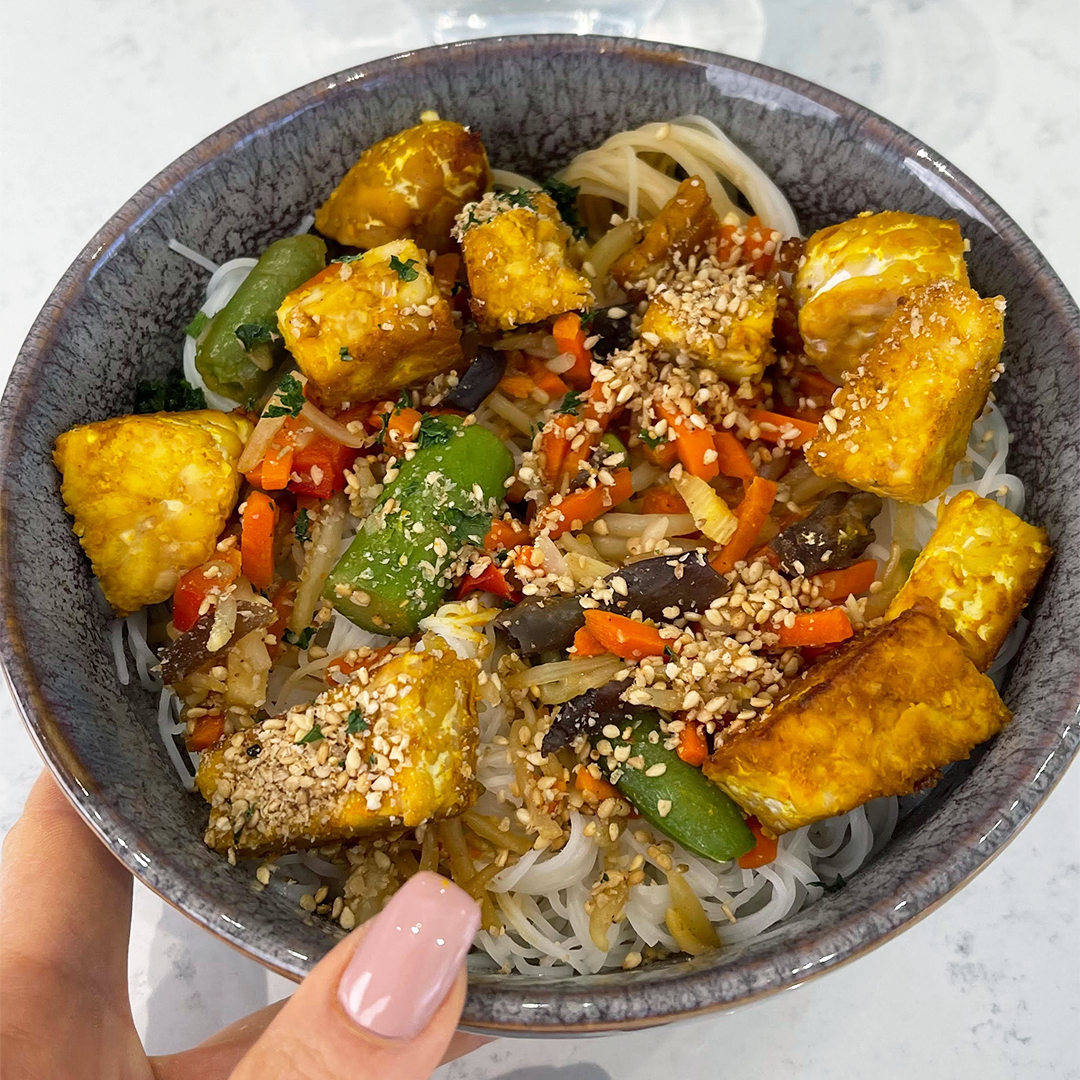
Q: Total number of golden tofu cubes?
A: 10